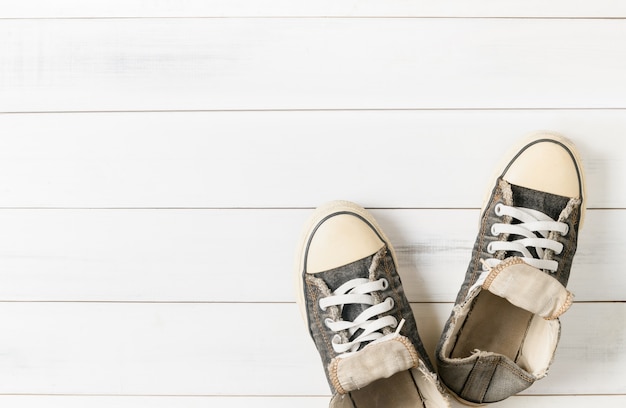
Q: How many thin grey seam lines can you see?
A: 5